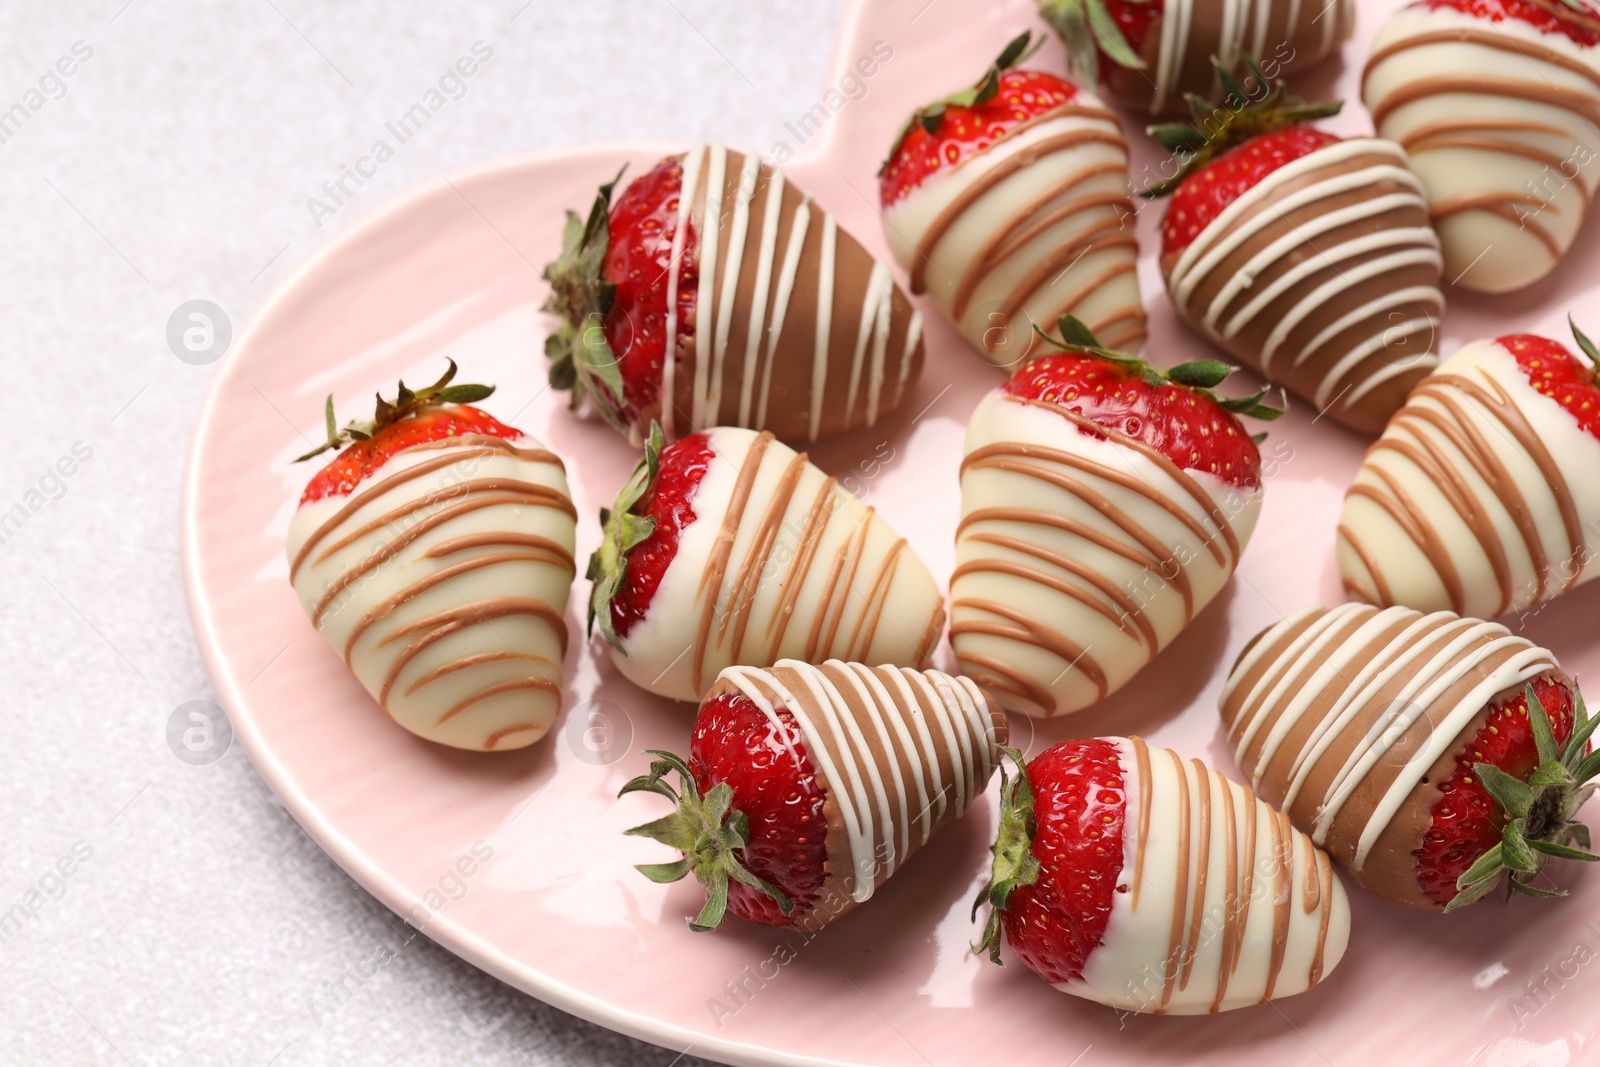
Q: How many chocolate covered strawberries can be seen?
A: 12